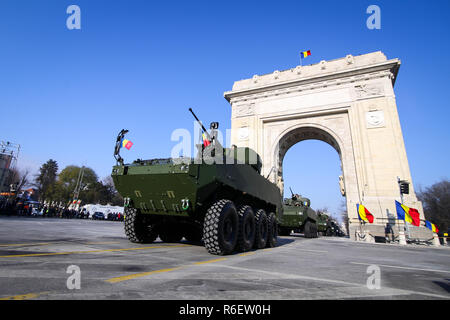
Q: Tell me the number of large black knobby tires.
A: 5